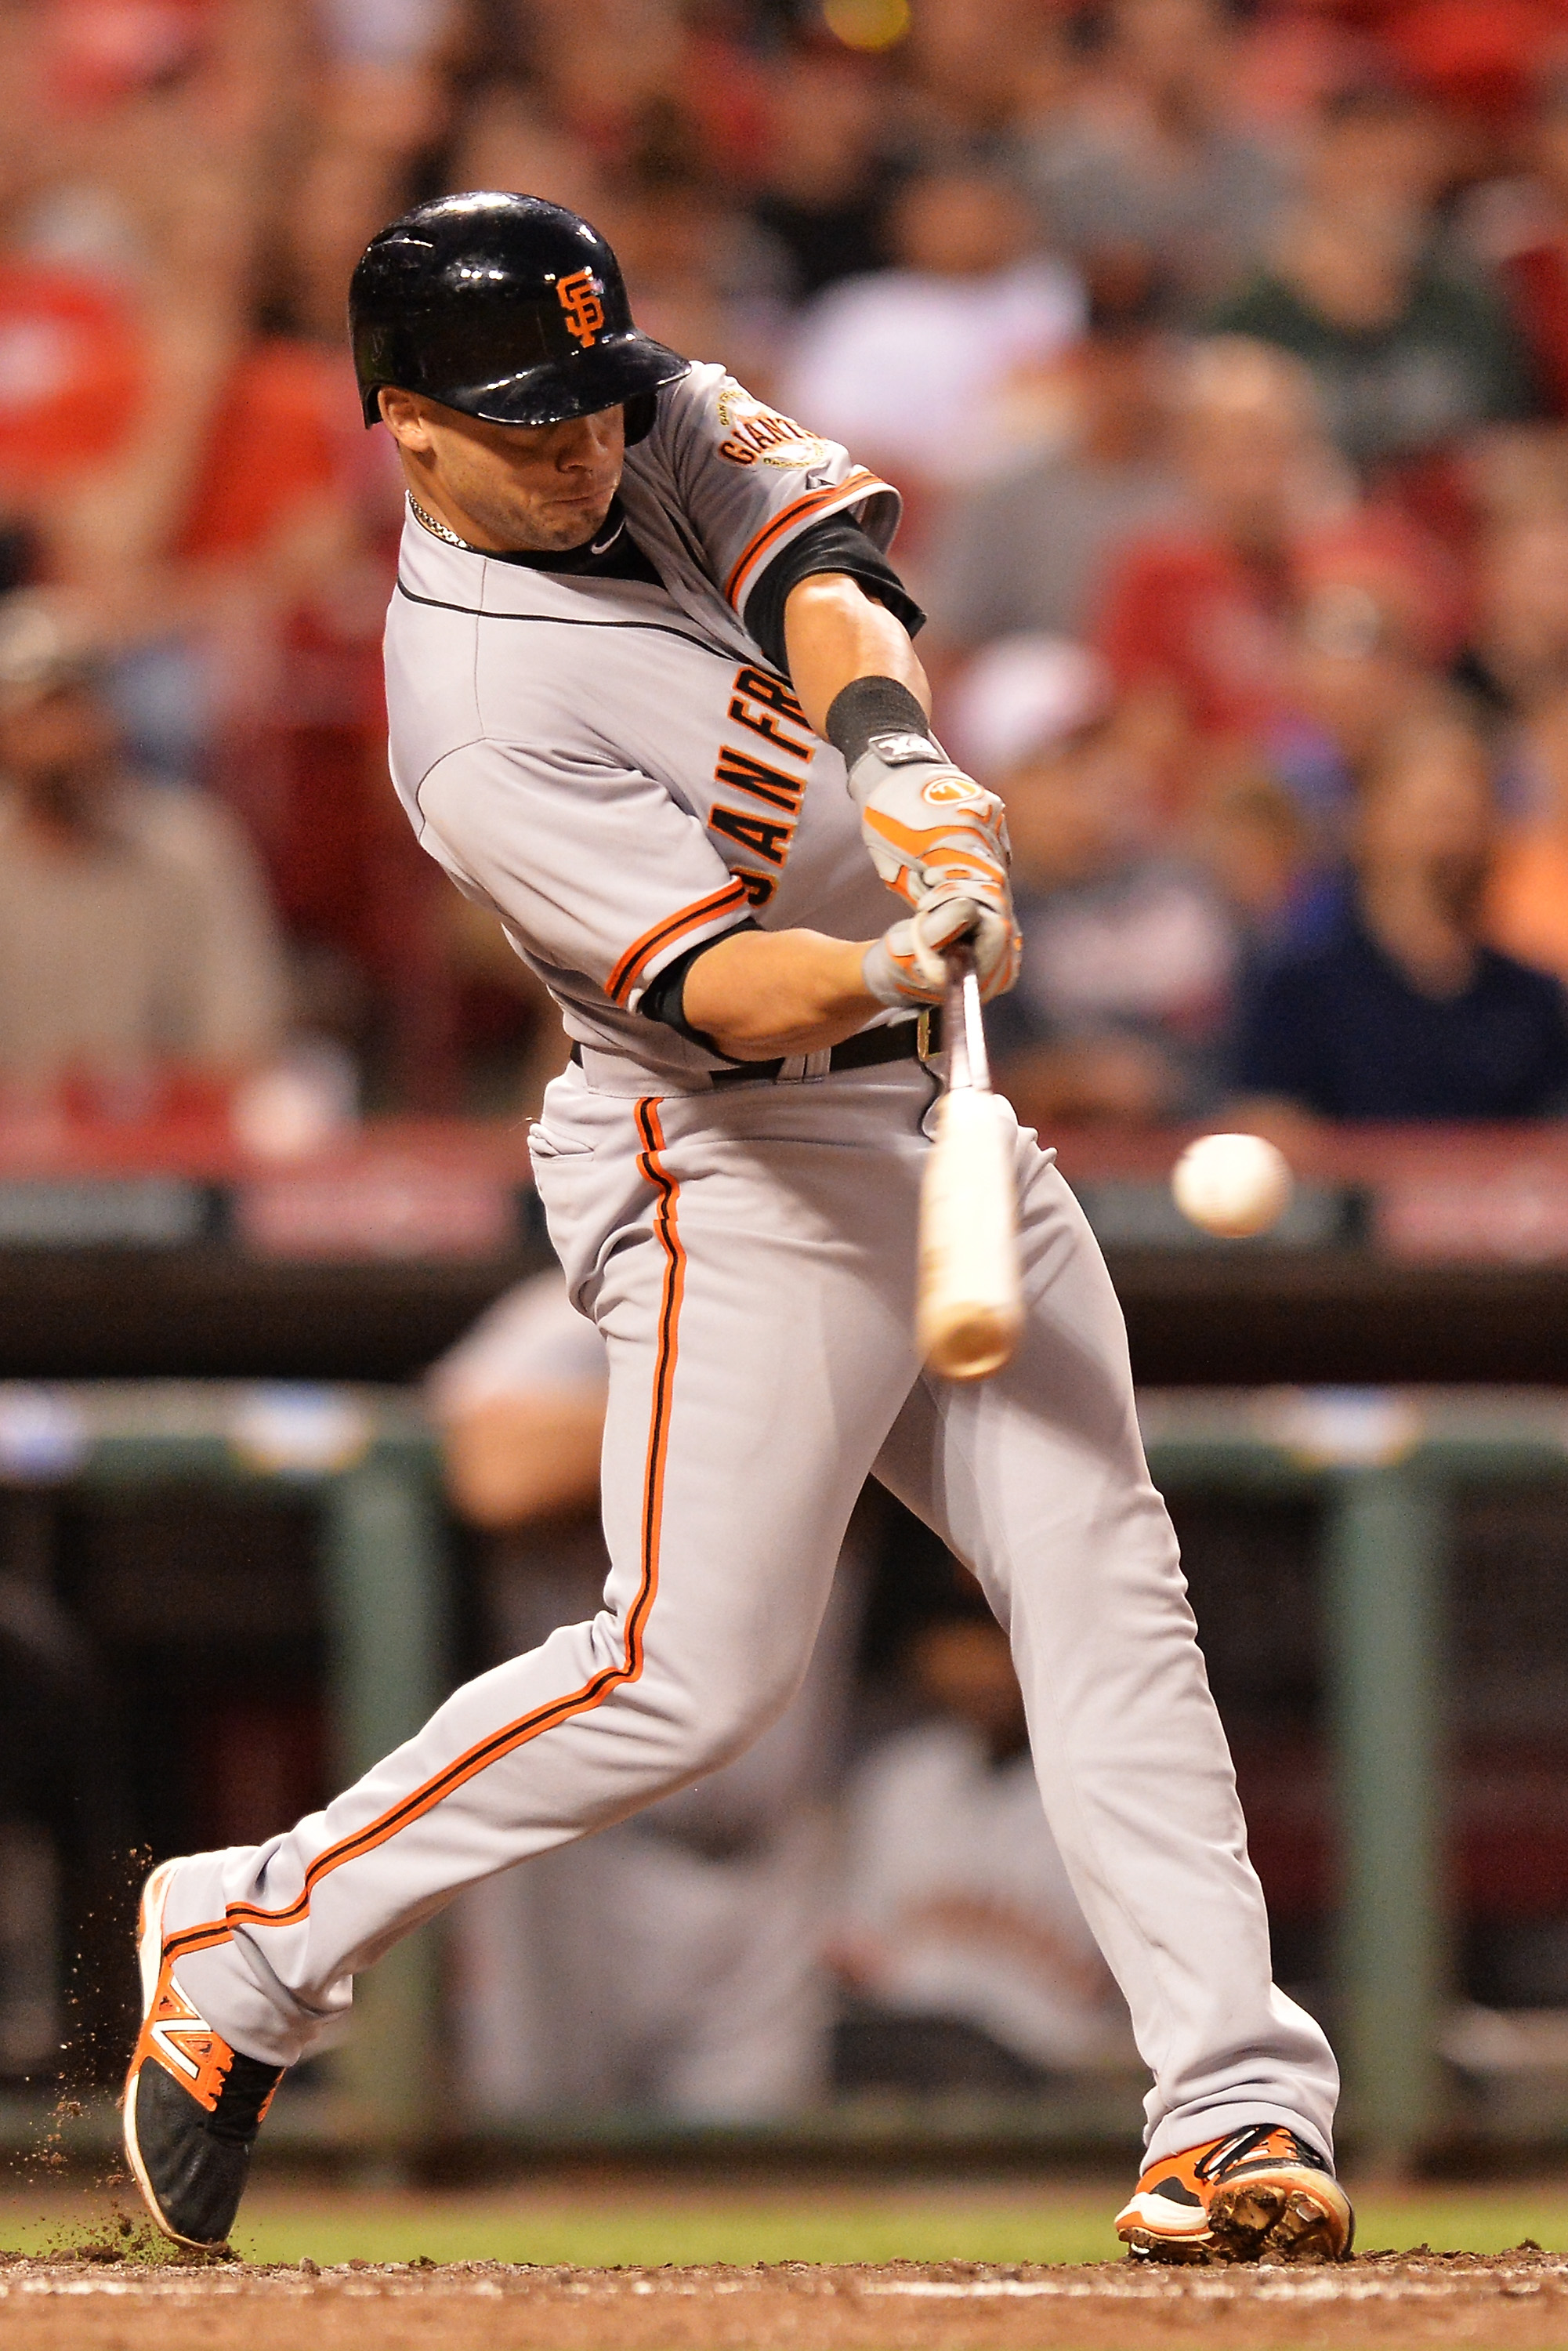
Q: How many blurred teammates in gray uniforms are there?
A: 2